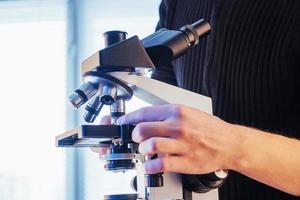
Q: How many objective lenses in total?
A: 4